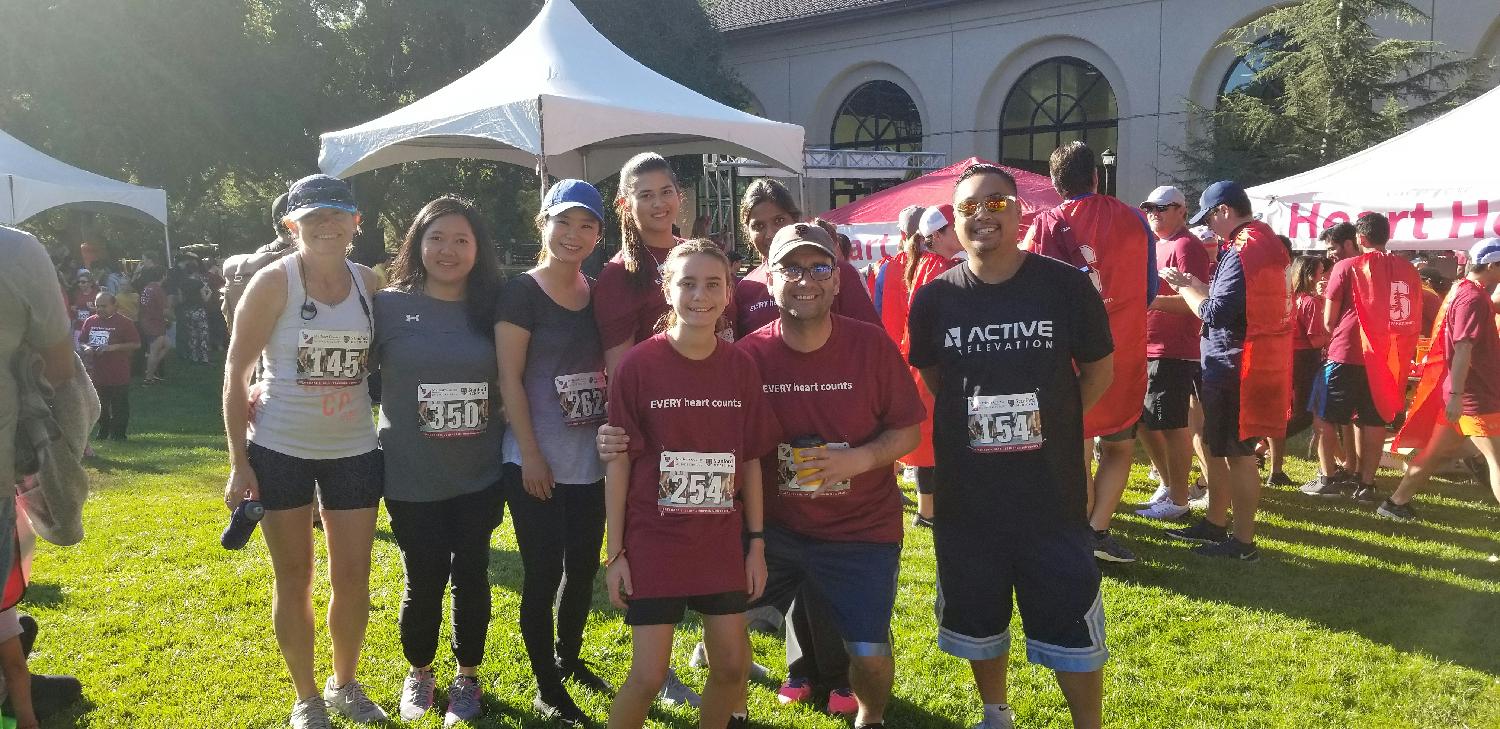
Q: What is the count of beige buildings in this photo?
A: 1